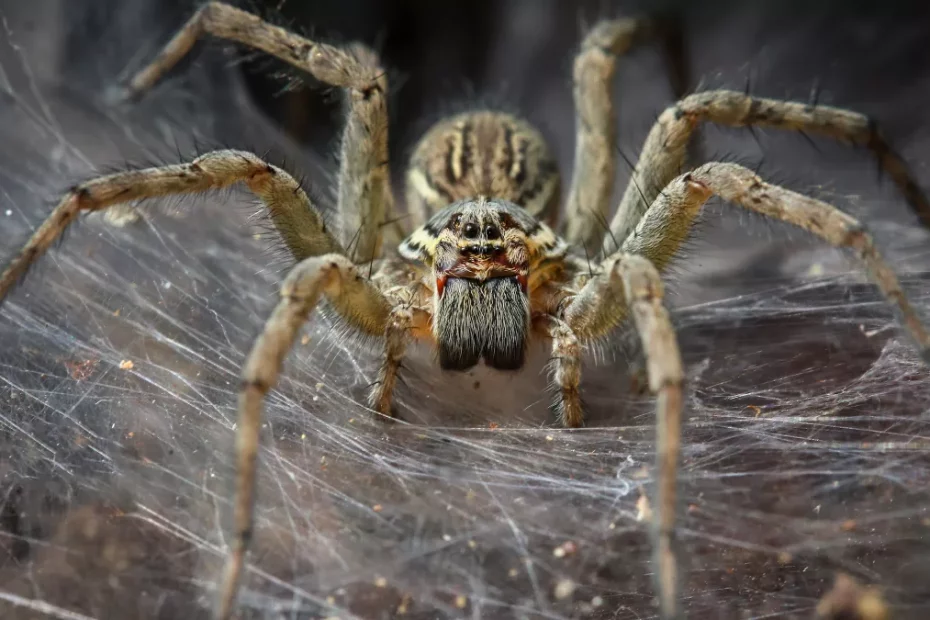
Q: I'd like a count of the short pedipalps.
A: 2